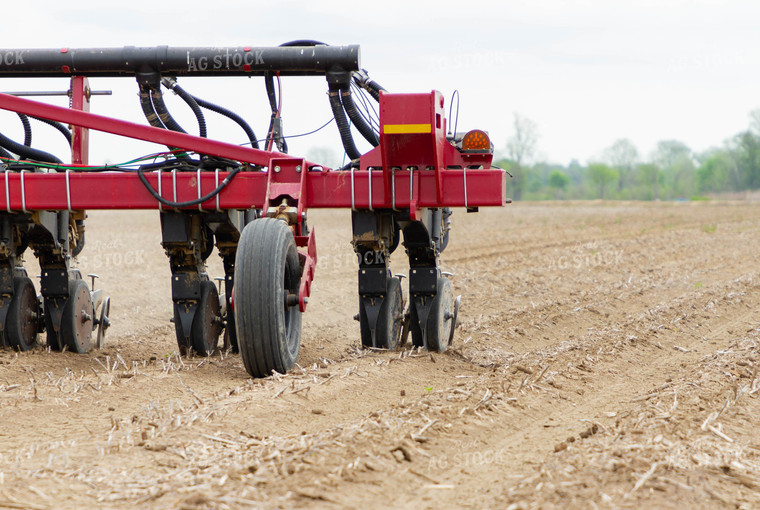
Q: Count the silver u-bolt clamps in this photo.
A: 12